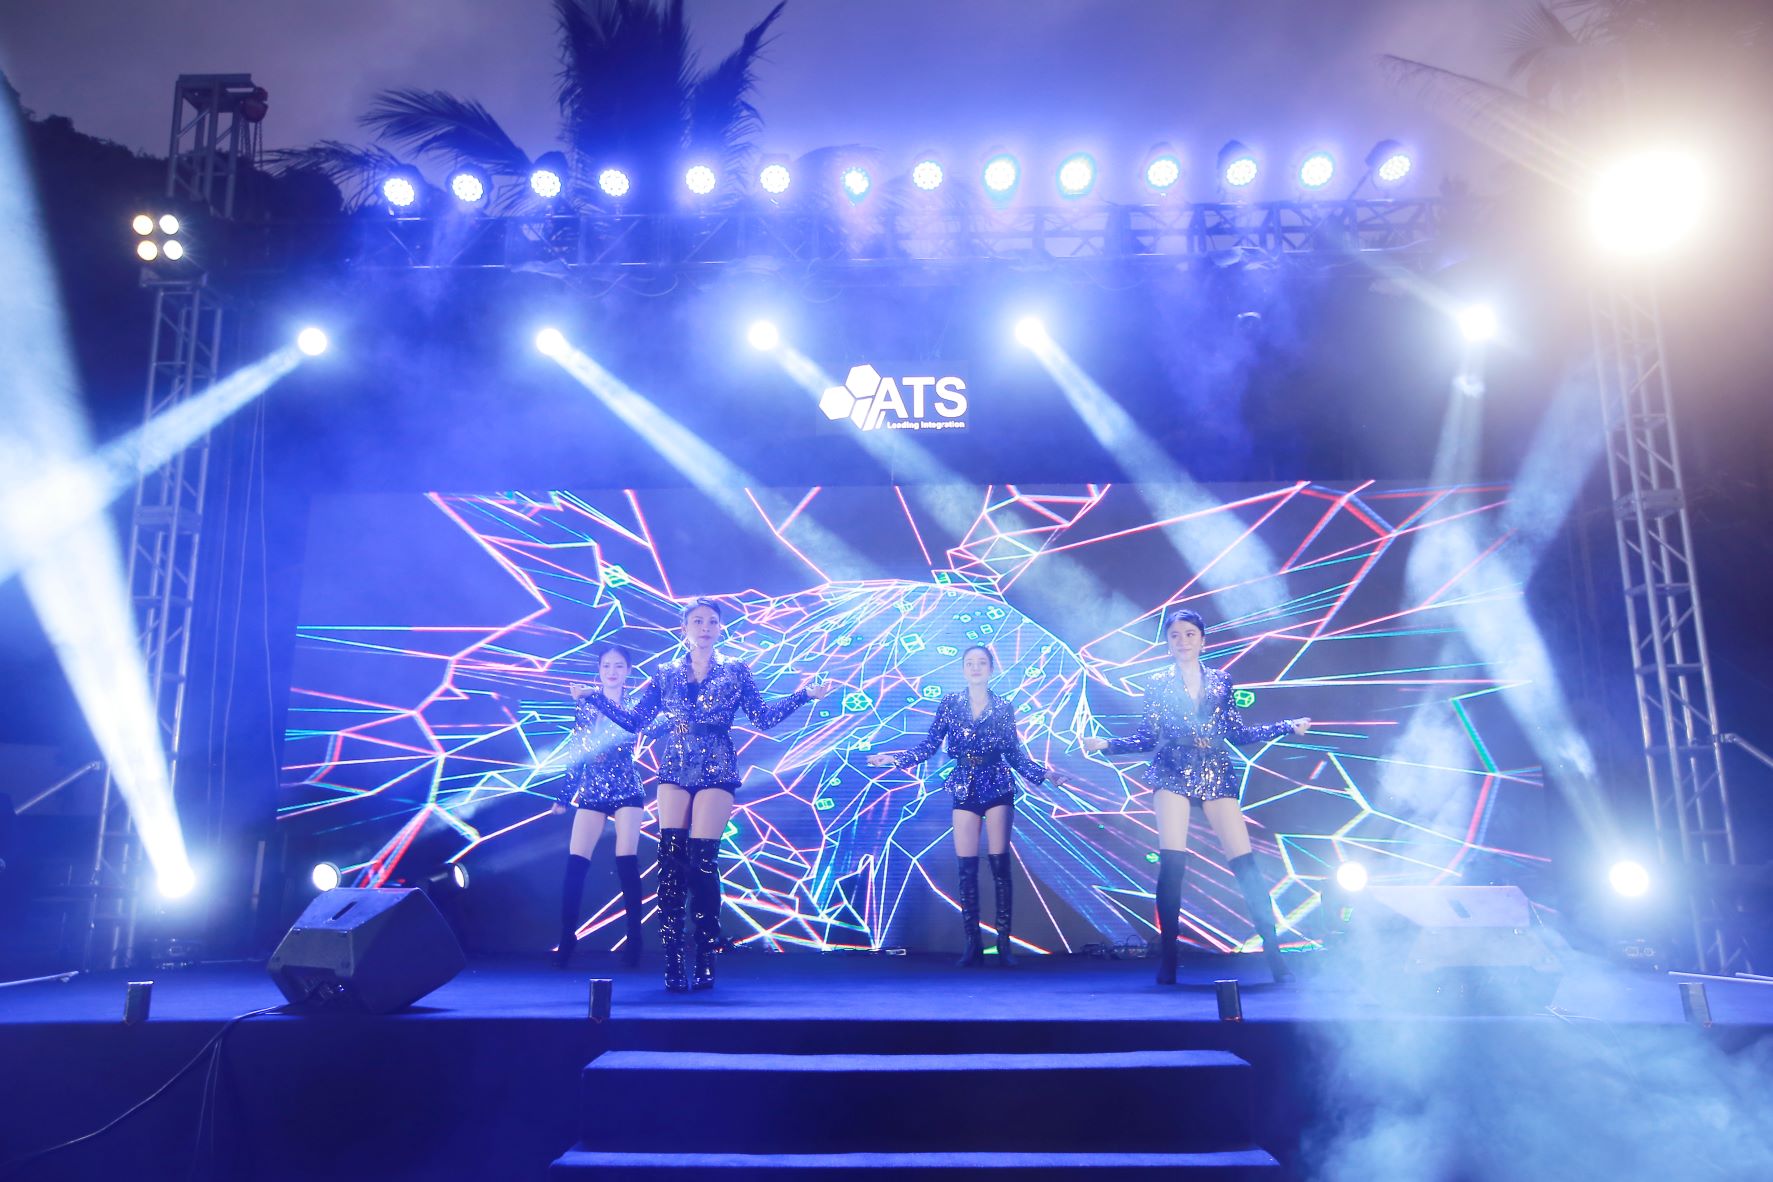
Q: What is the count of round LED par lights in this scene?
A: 14